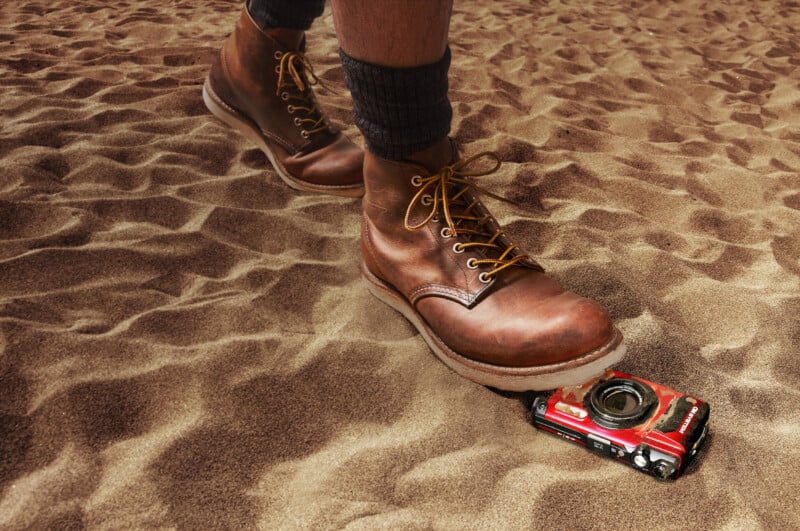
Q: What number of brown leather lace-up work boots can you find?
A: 2